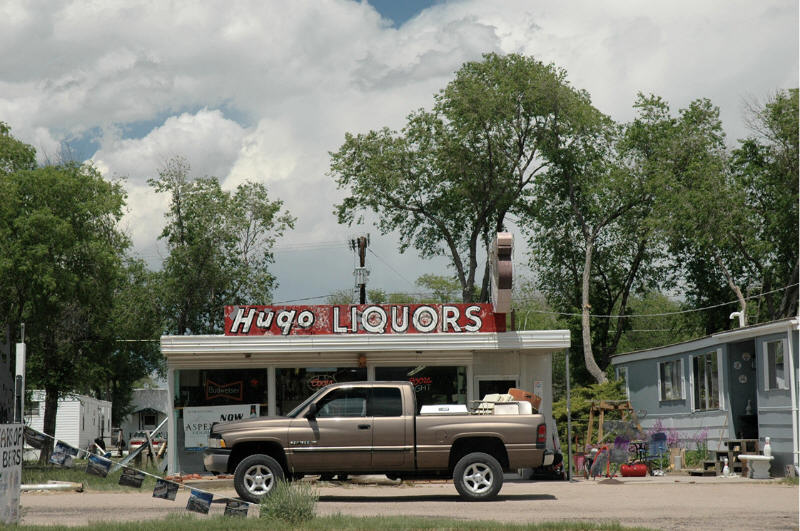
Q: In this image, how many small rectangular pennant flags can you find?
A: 7